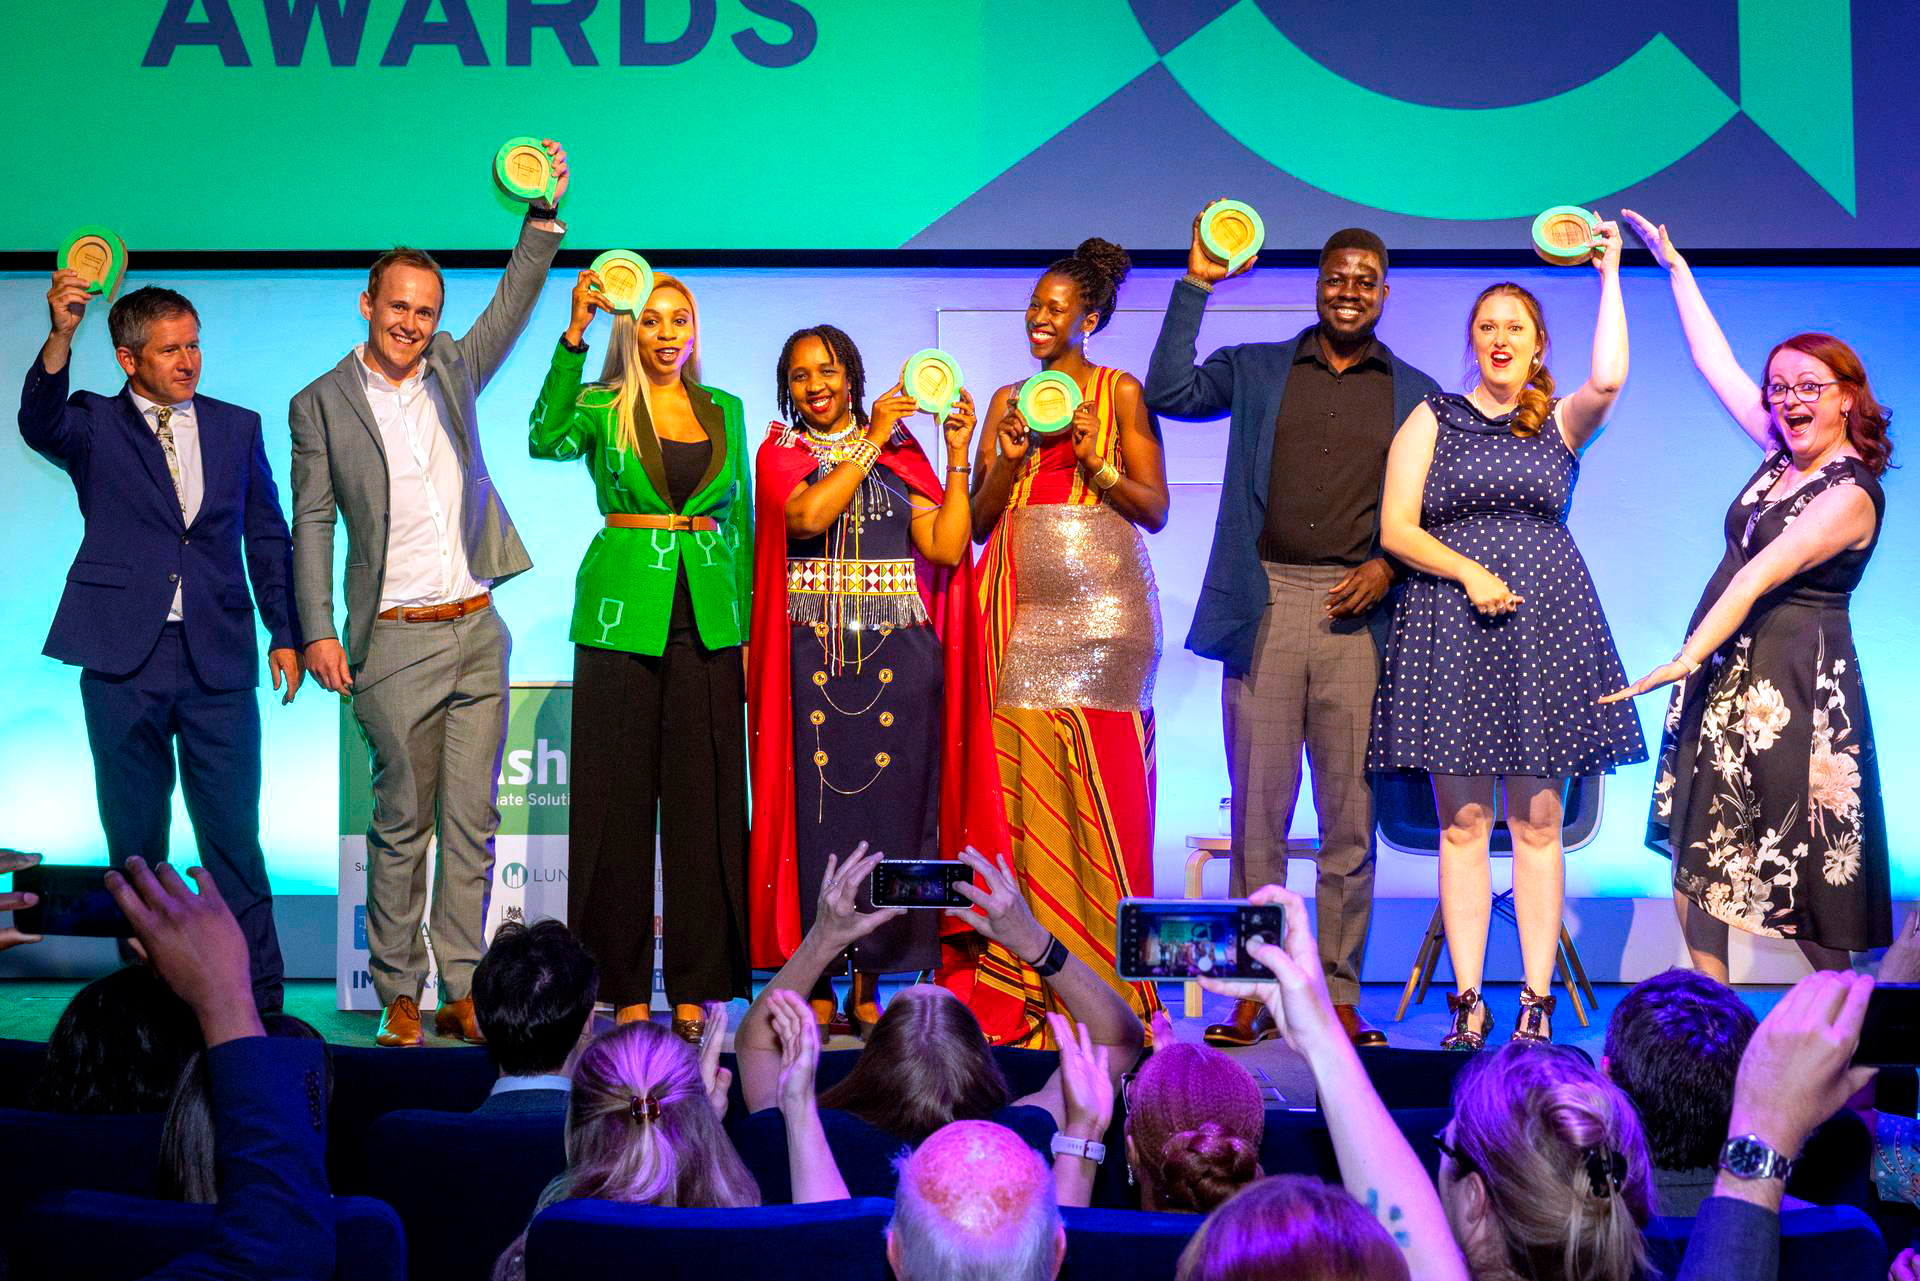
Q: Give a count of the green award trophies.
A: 7